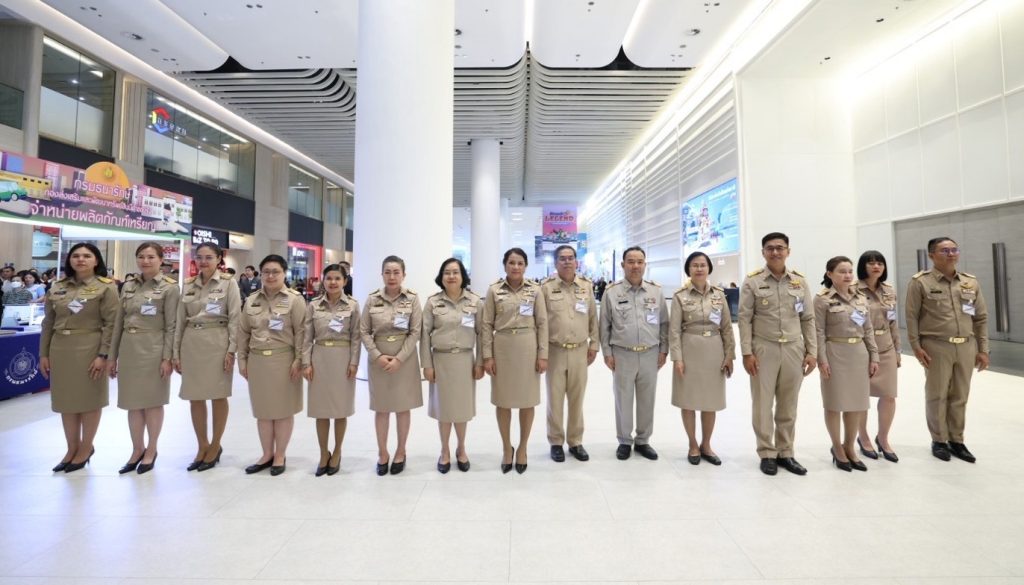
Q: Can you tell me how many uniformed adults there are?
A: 15